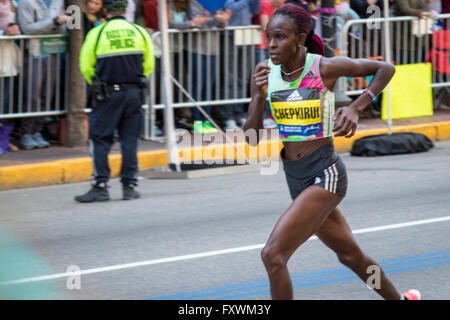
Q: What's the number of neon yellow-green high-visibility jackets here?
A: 1